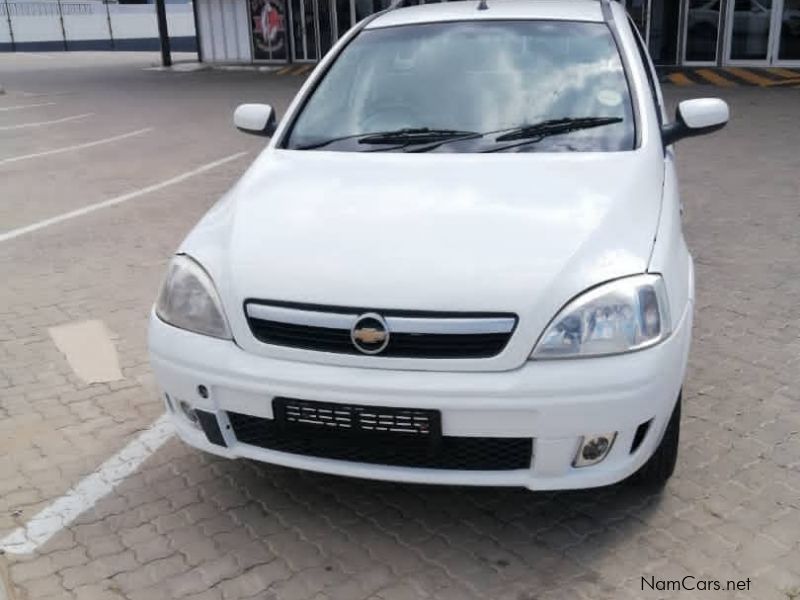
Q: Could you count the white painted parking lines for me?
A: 5